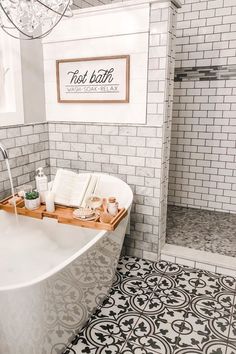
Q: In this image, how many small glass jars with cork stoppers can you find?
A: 1